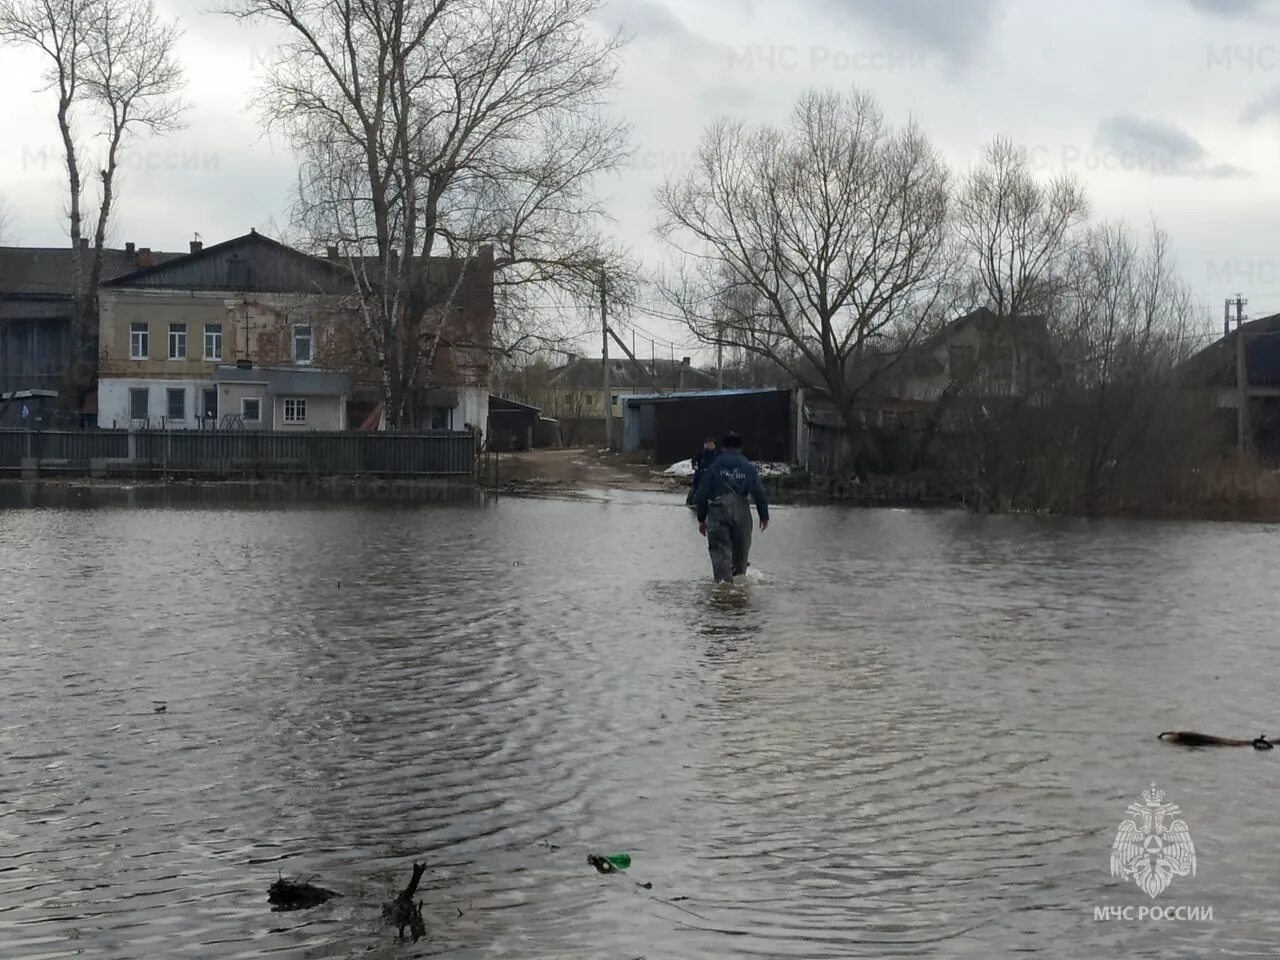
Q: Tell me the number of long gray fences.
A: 1